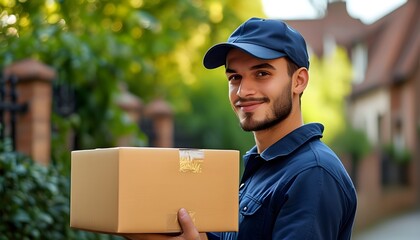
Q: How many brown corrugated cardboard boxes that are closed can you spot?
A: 1